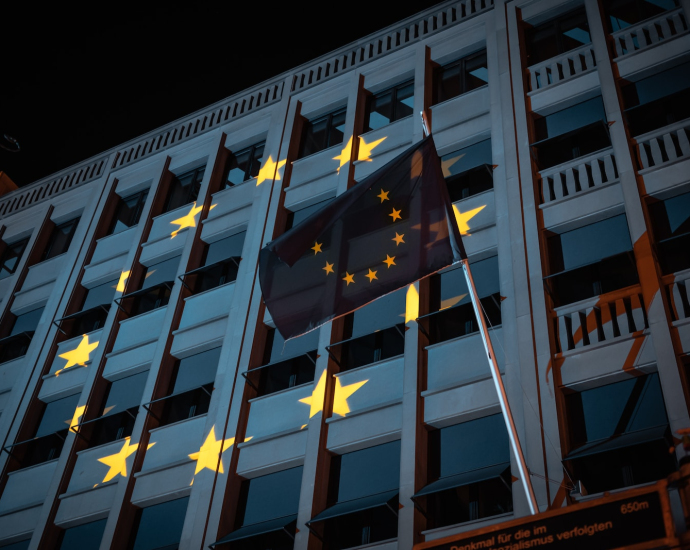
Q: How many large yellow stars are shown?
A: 12